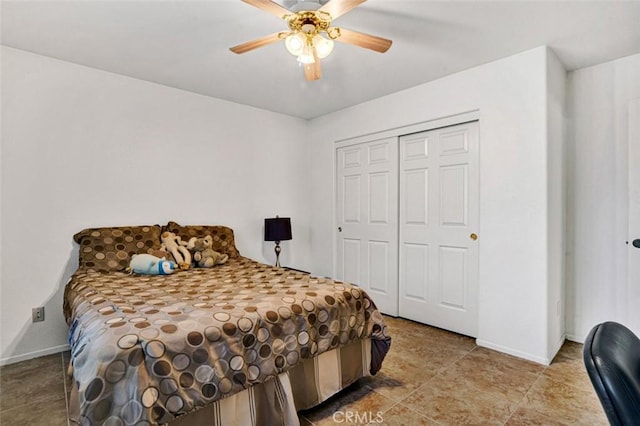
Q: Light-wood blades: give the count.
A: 5